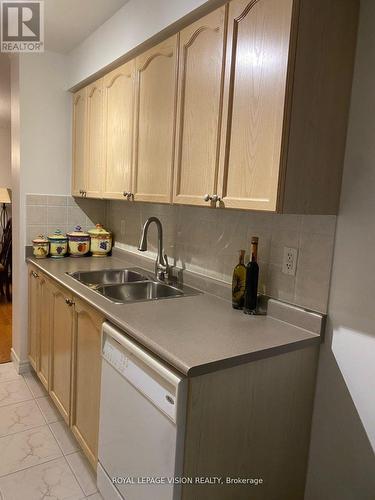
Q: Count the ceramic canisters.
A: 4